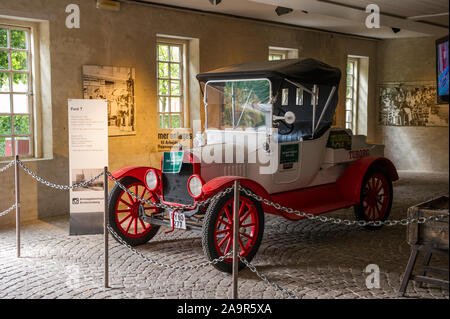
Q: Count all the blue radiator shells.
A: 0